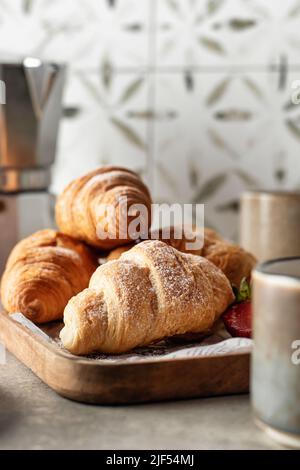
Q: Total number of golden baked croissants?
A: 4